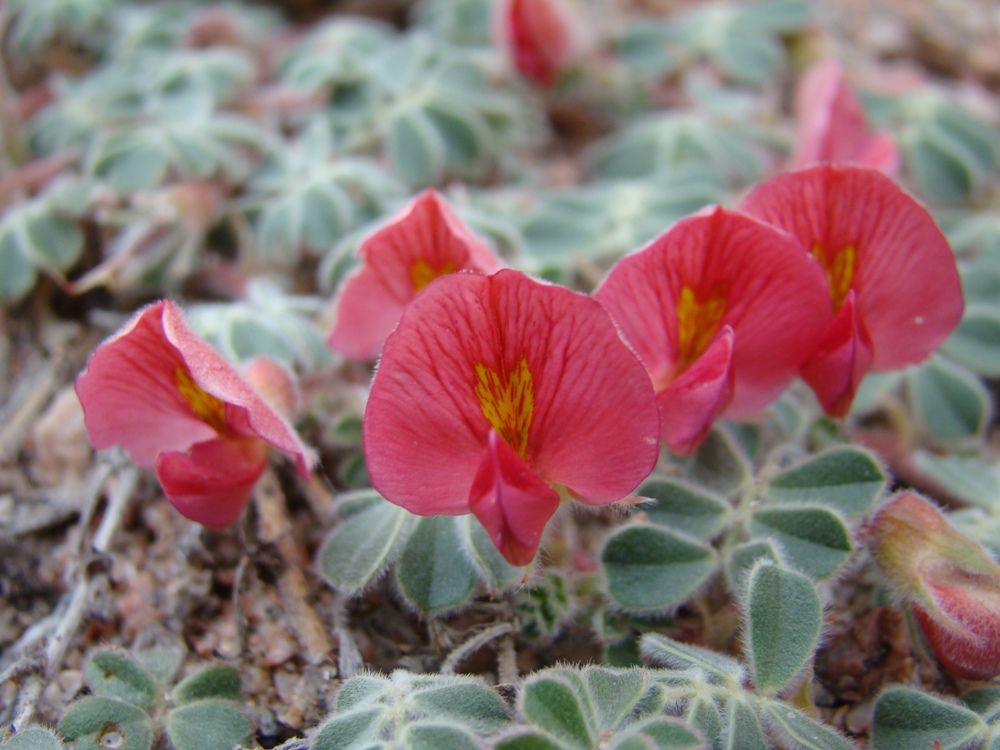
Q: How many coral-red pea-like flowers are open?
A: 5